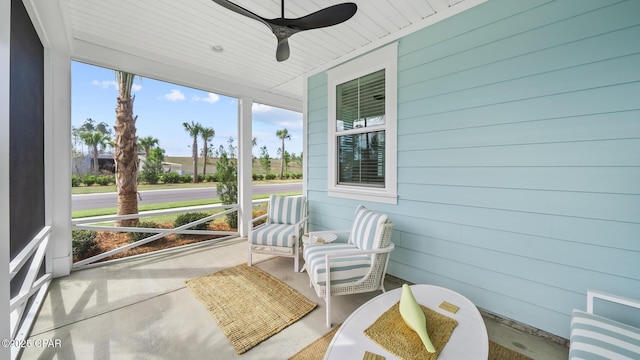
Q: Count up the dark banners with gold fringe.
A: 0